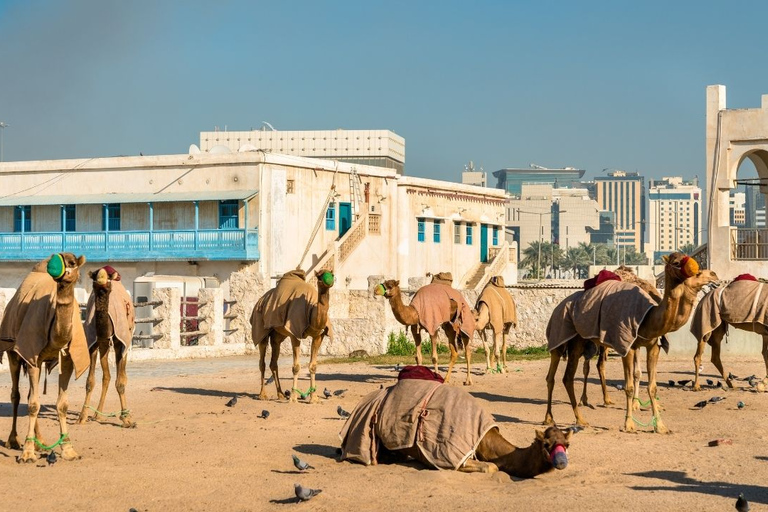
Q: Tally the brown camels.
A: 9